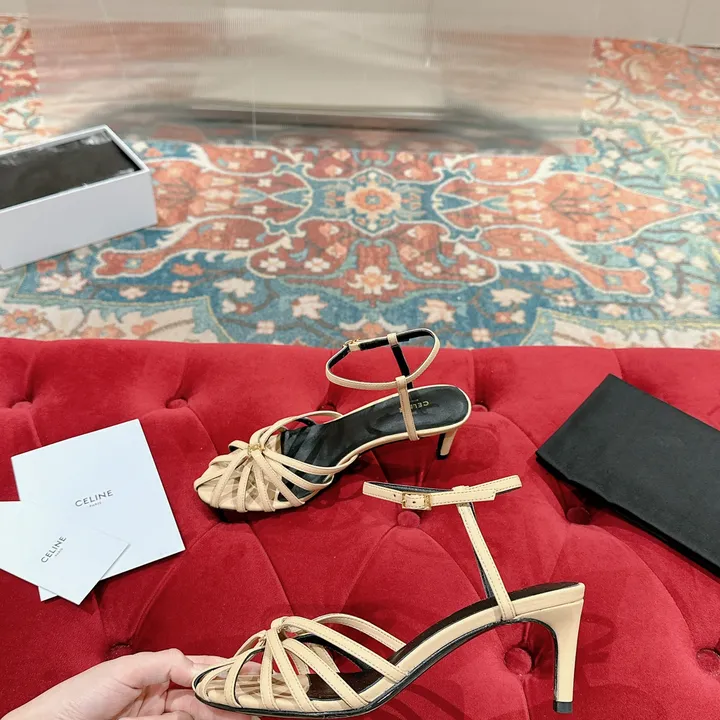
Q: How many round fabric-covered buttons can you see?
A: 9